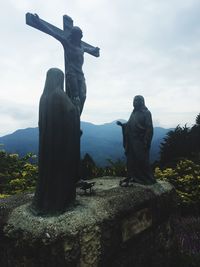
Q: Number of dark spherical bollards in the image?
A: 0